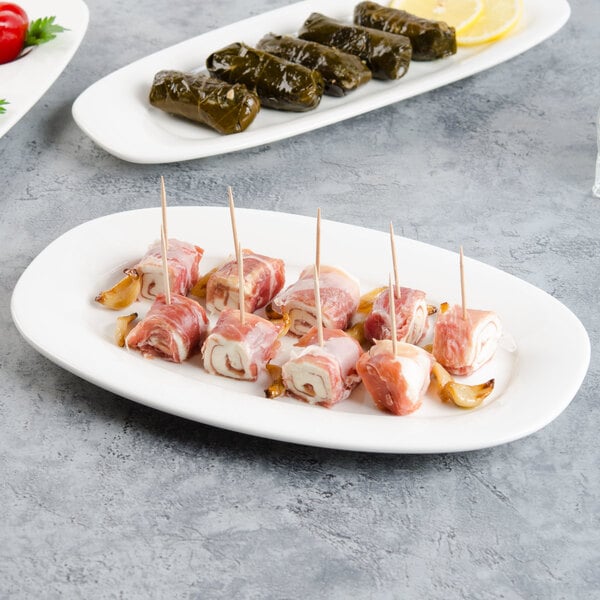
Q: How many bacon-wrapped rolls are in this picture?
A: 9